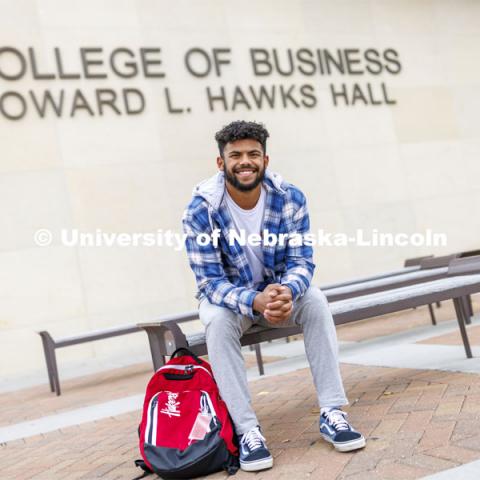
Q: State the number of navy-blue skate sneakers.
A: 2